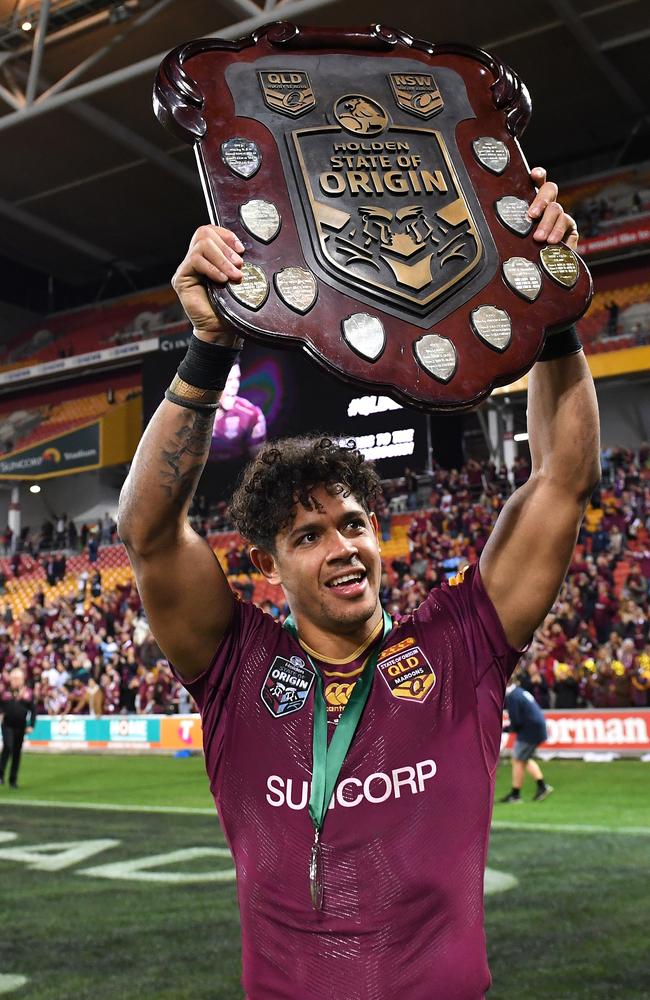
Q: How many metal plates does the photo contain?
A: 11